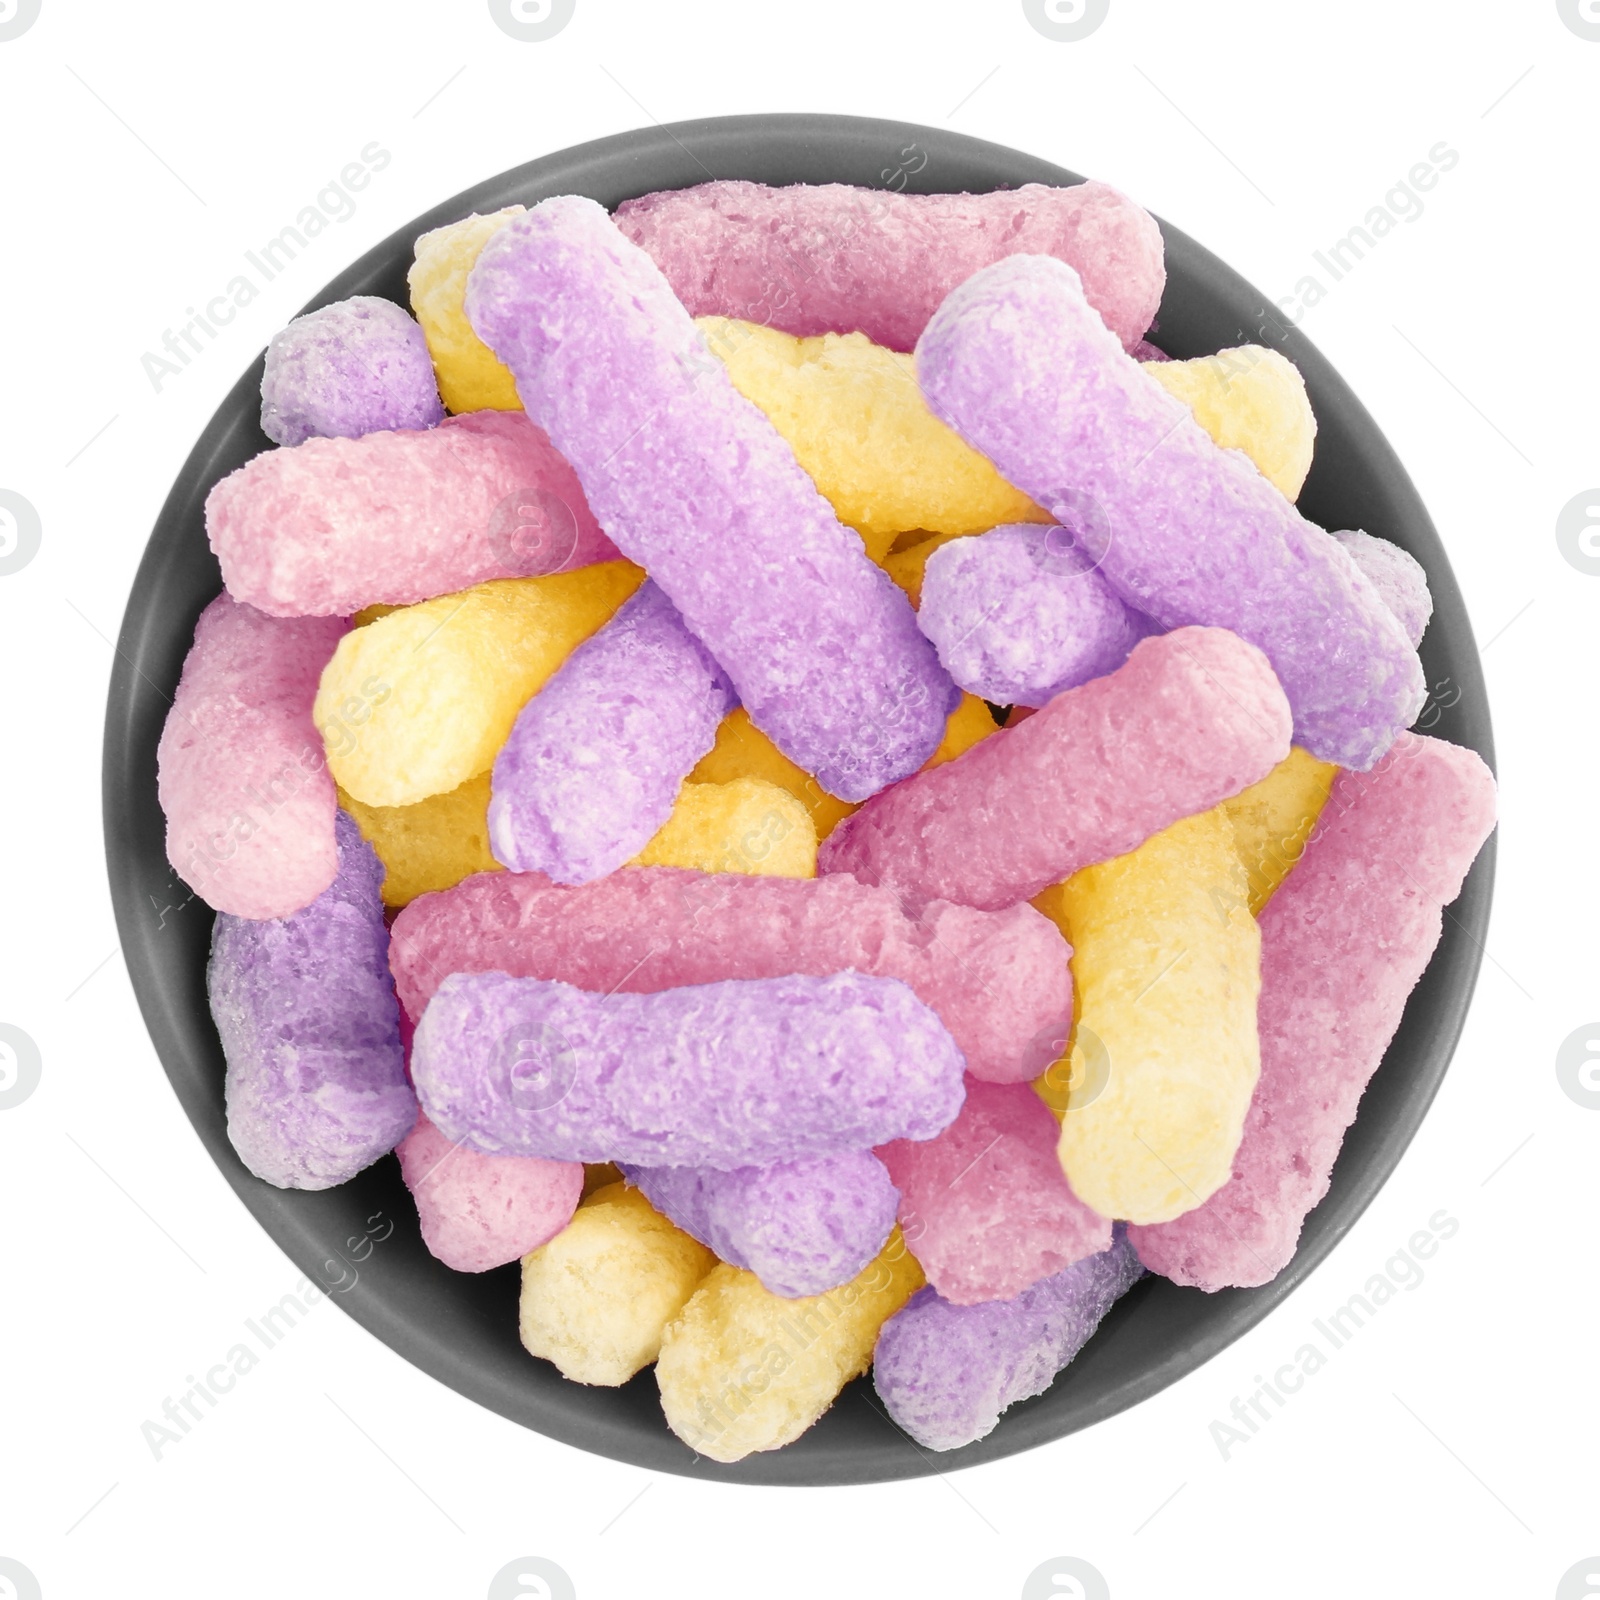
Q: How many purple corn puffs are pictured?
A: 10